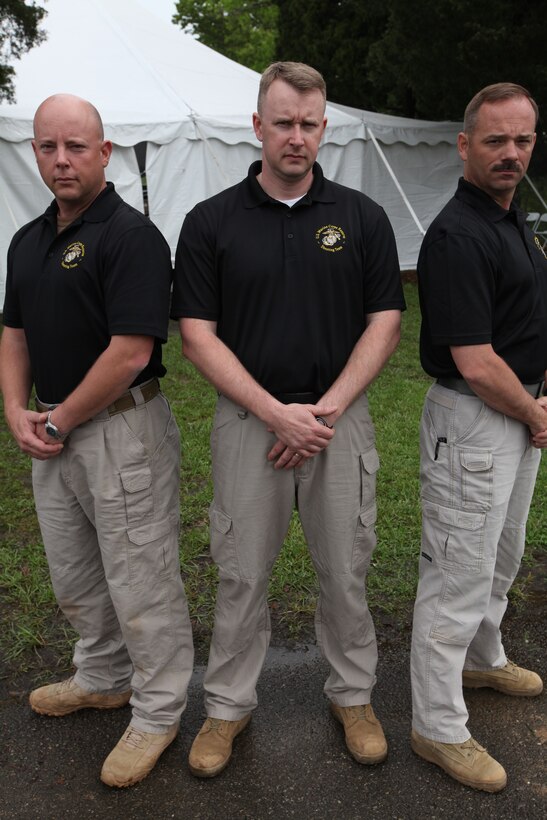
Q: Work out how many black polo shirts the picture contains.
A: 3